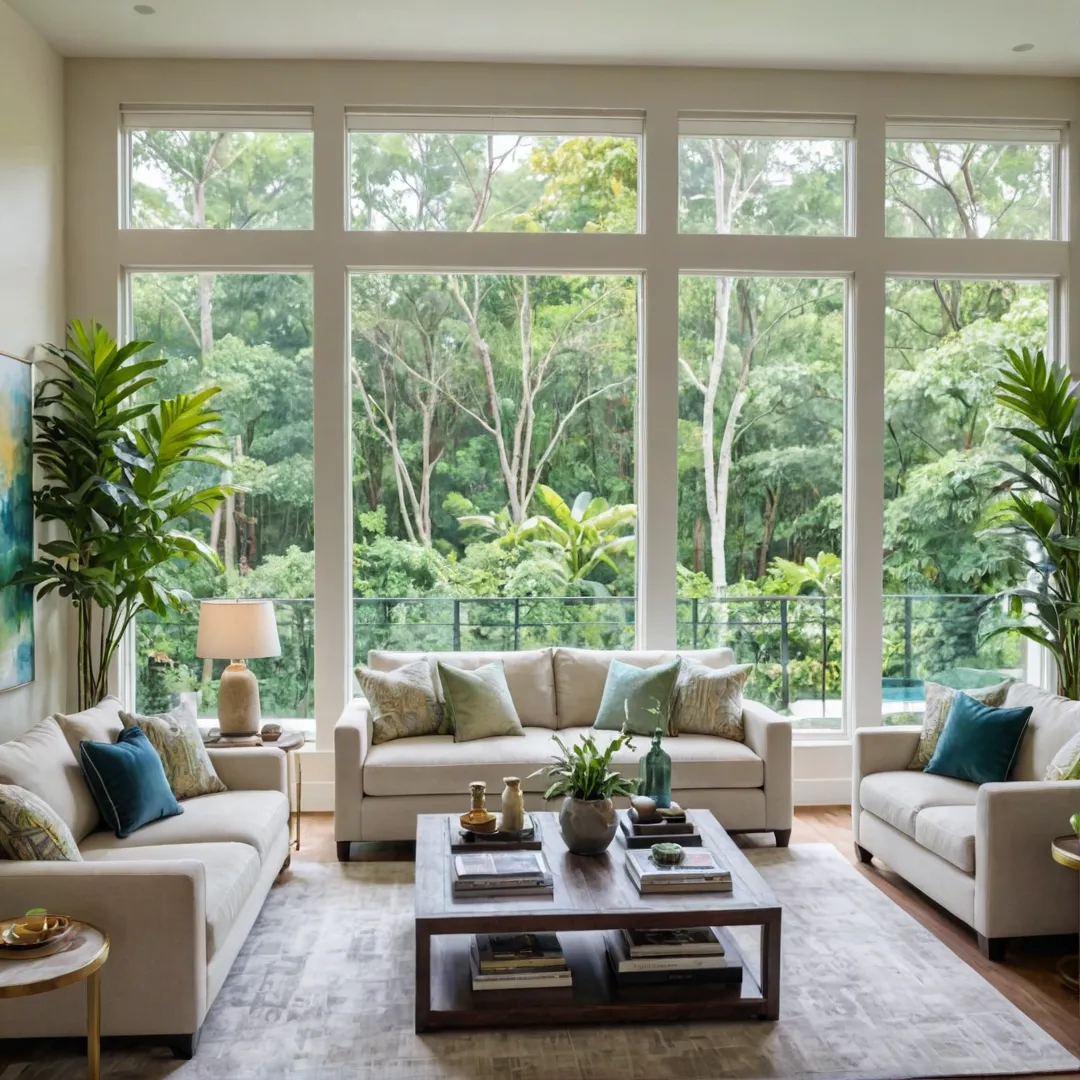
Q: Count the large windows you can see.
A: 4